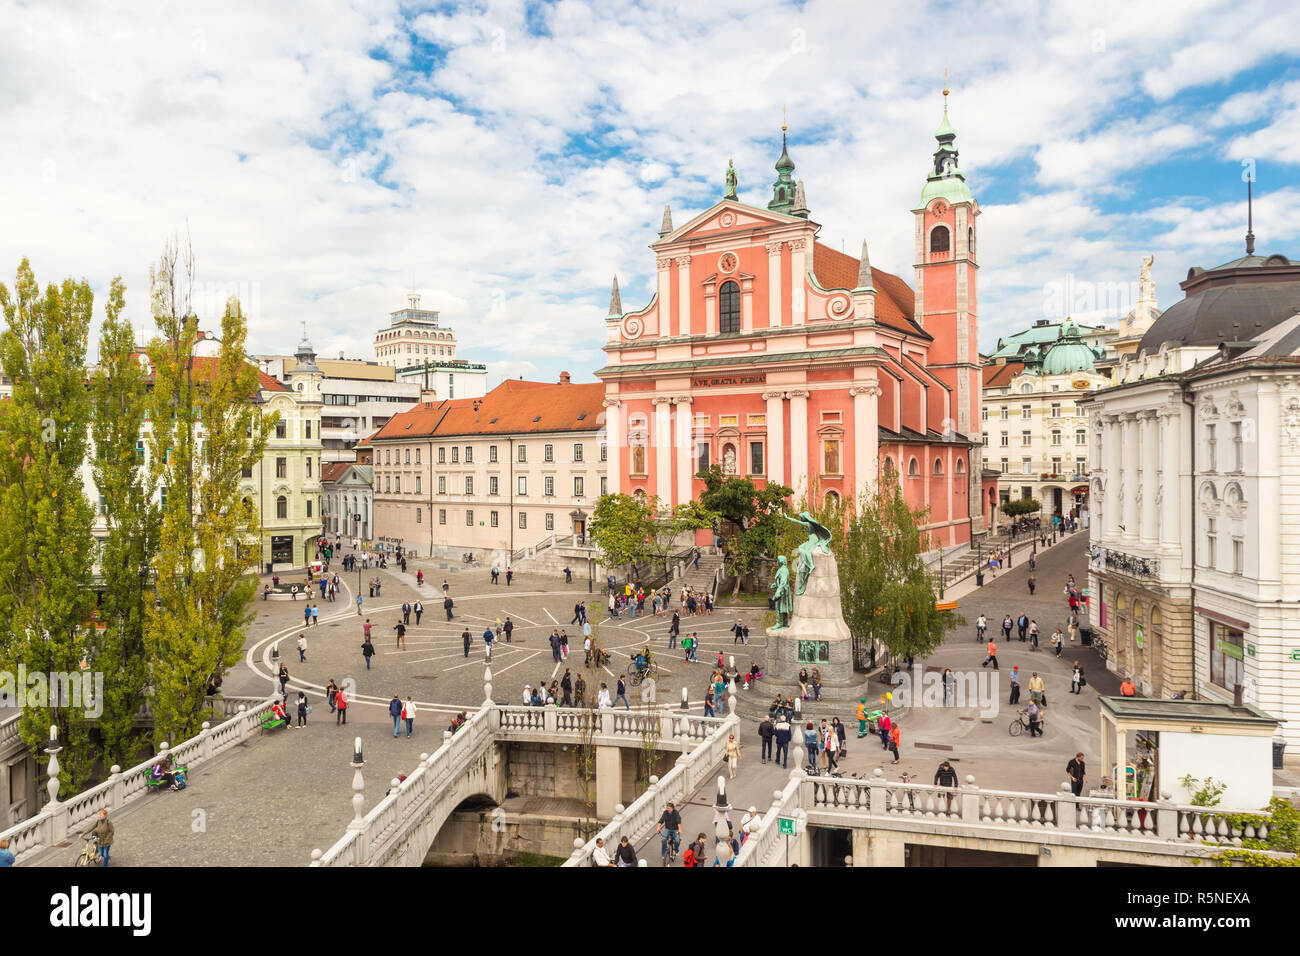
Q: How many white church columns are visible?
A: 10